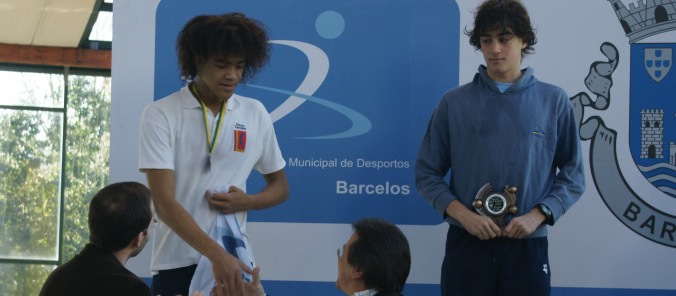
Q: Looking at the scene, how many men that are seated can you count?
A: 2